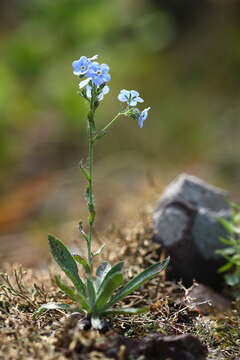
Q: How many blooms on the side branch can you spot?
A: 2